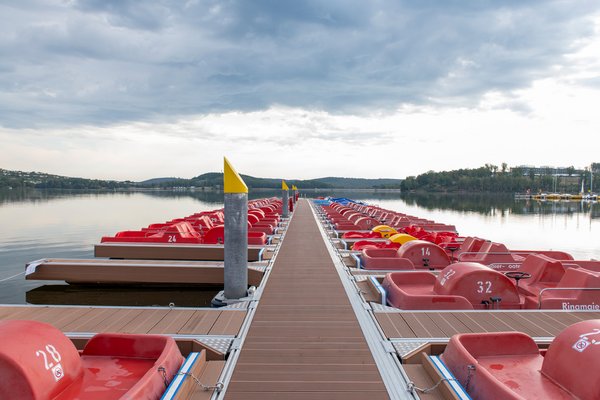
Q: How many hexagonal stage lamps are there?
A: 0